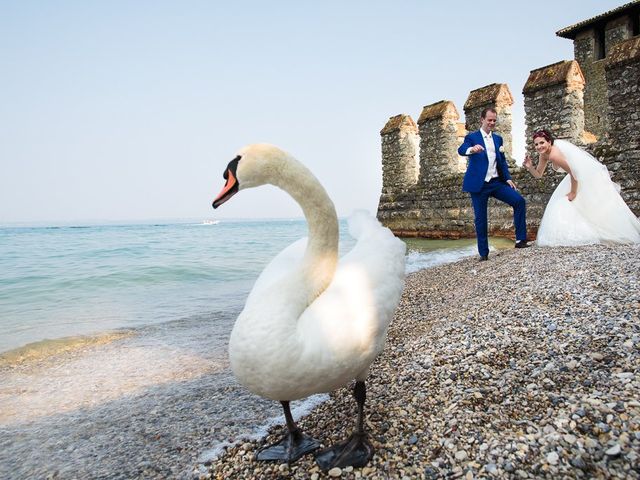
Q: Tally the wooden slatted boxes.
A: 0